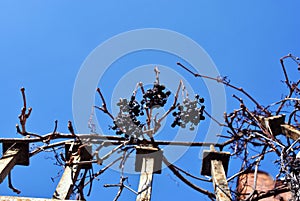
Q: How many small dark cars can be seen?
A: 0